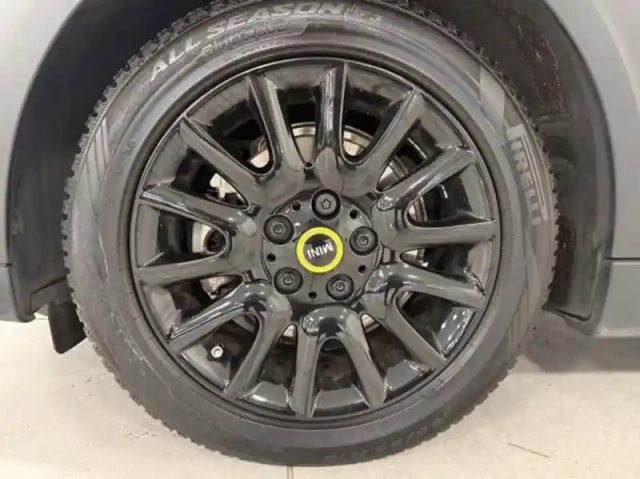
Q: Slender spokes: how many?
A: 14